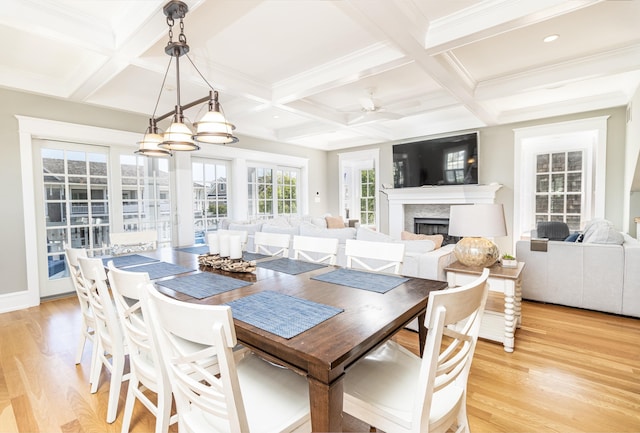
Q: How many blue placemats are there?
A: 8